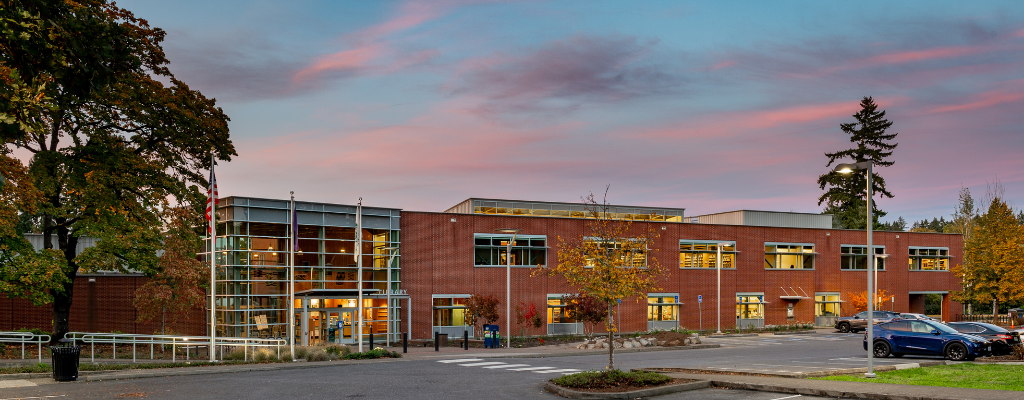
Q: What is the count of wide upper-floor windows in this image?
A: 6